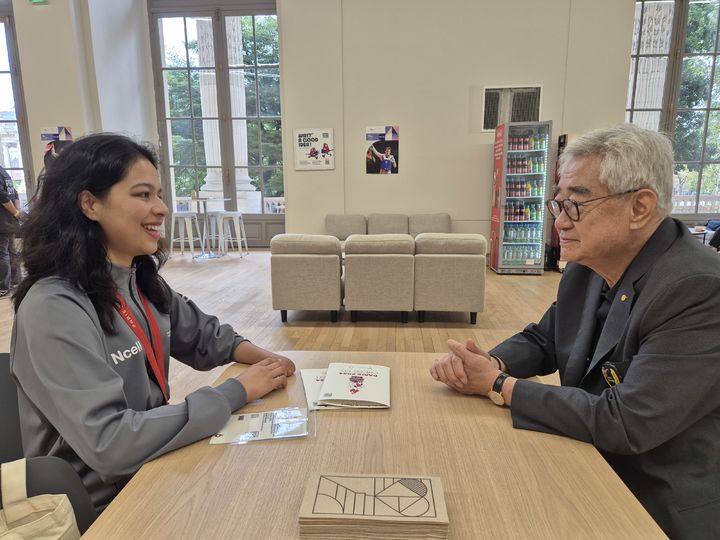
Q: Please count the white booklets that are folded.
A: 2